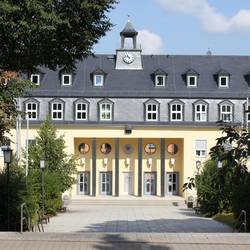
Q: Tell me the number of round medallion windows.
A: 5